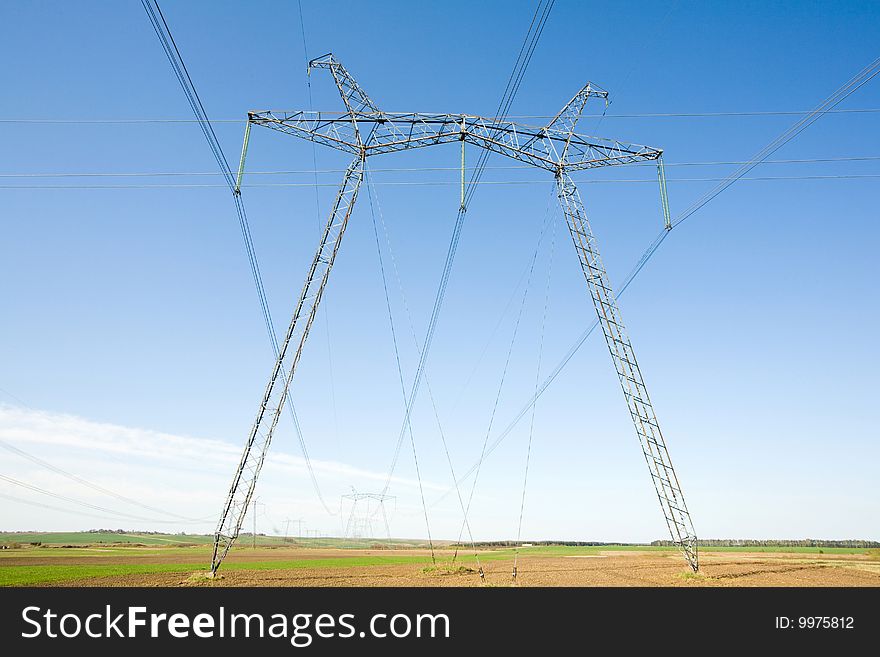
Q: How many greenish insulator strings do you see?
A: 3